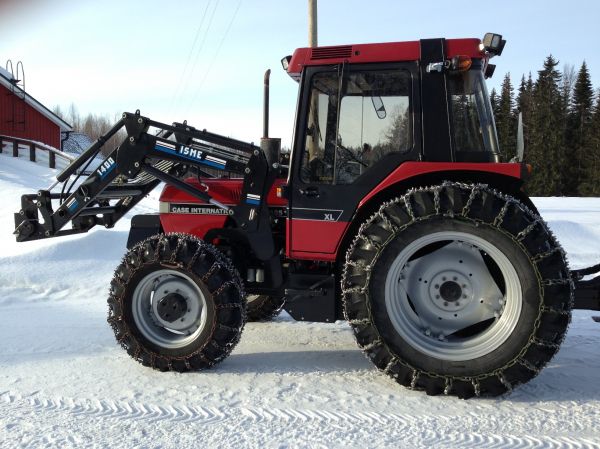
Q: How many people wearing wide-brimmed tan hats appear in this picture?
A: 0